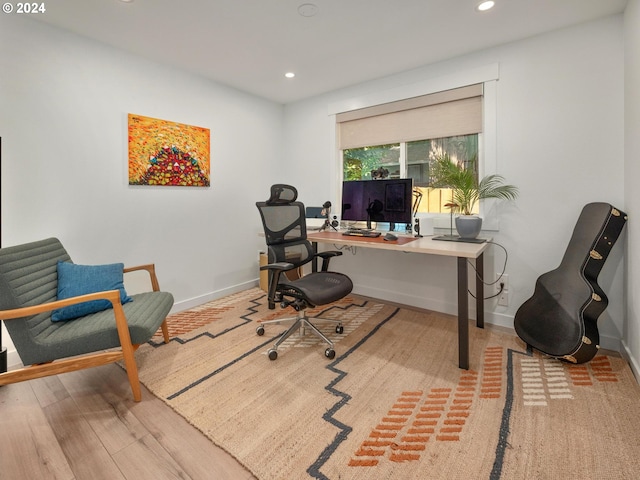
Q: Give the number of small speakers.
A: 2